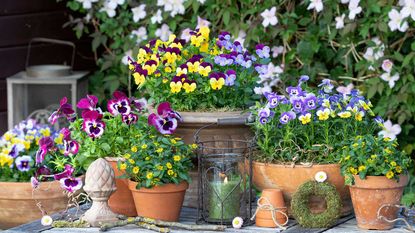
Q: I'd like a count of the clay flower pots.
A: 7